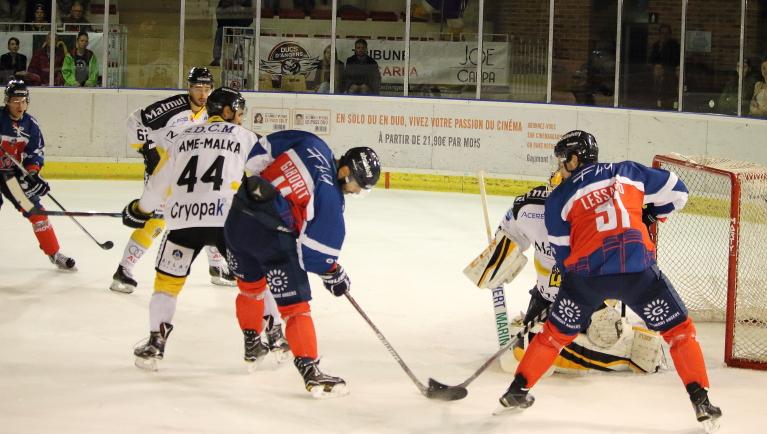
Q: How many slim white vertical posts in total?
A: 11